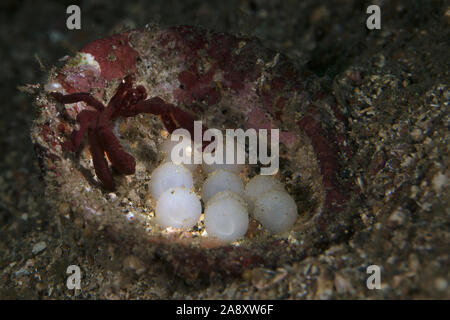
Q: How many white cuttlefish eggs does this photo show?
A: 8